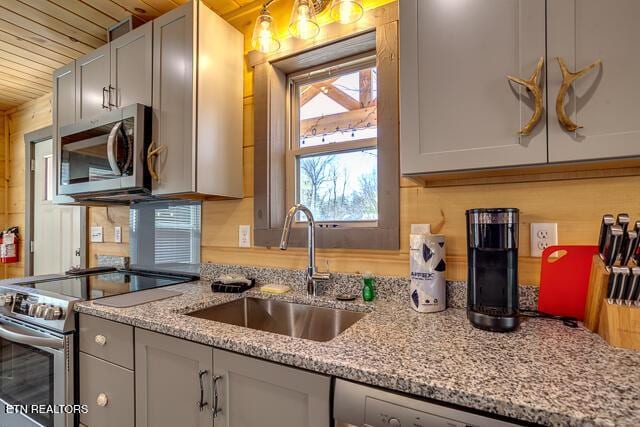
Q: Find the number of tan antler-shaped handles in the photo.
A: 3